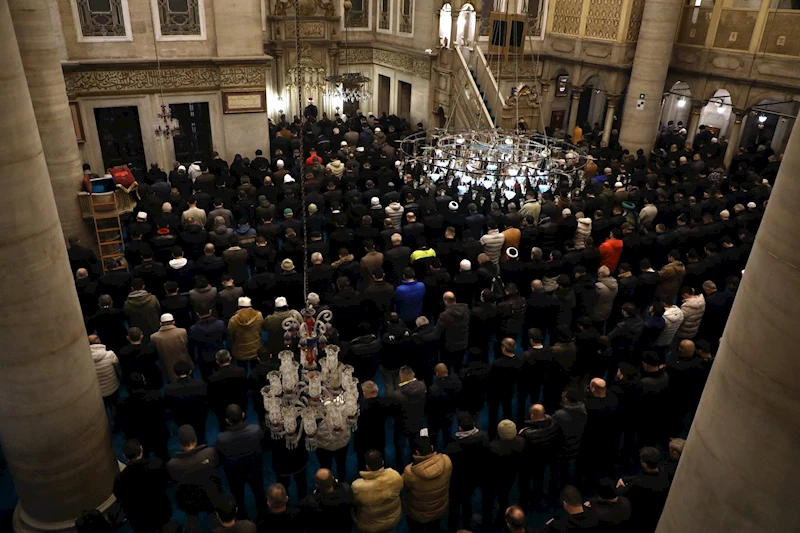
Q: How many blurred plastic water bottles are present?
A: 0